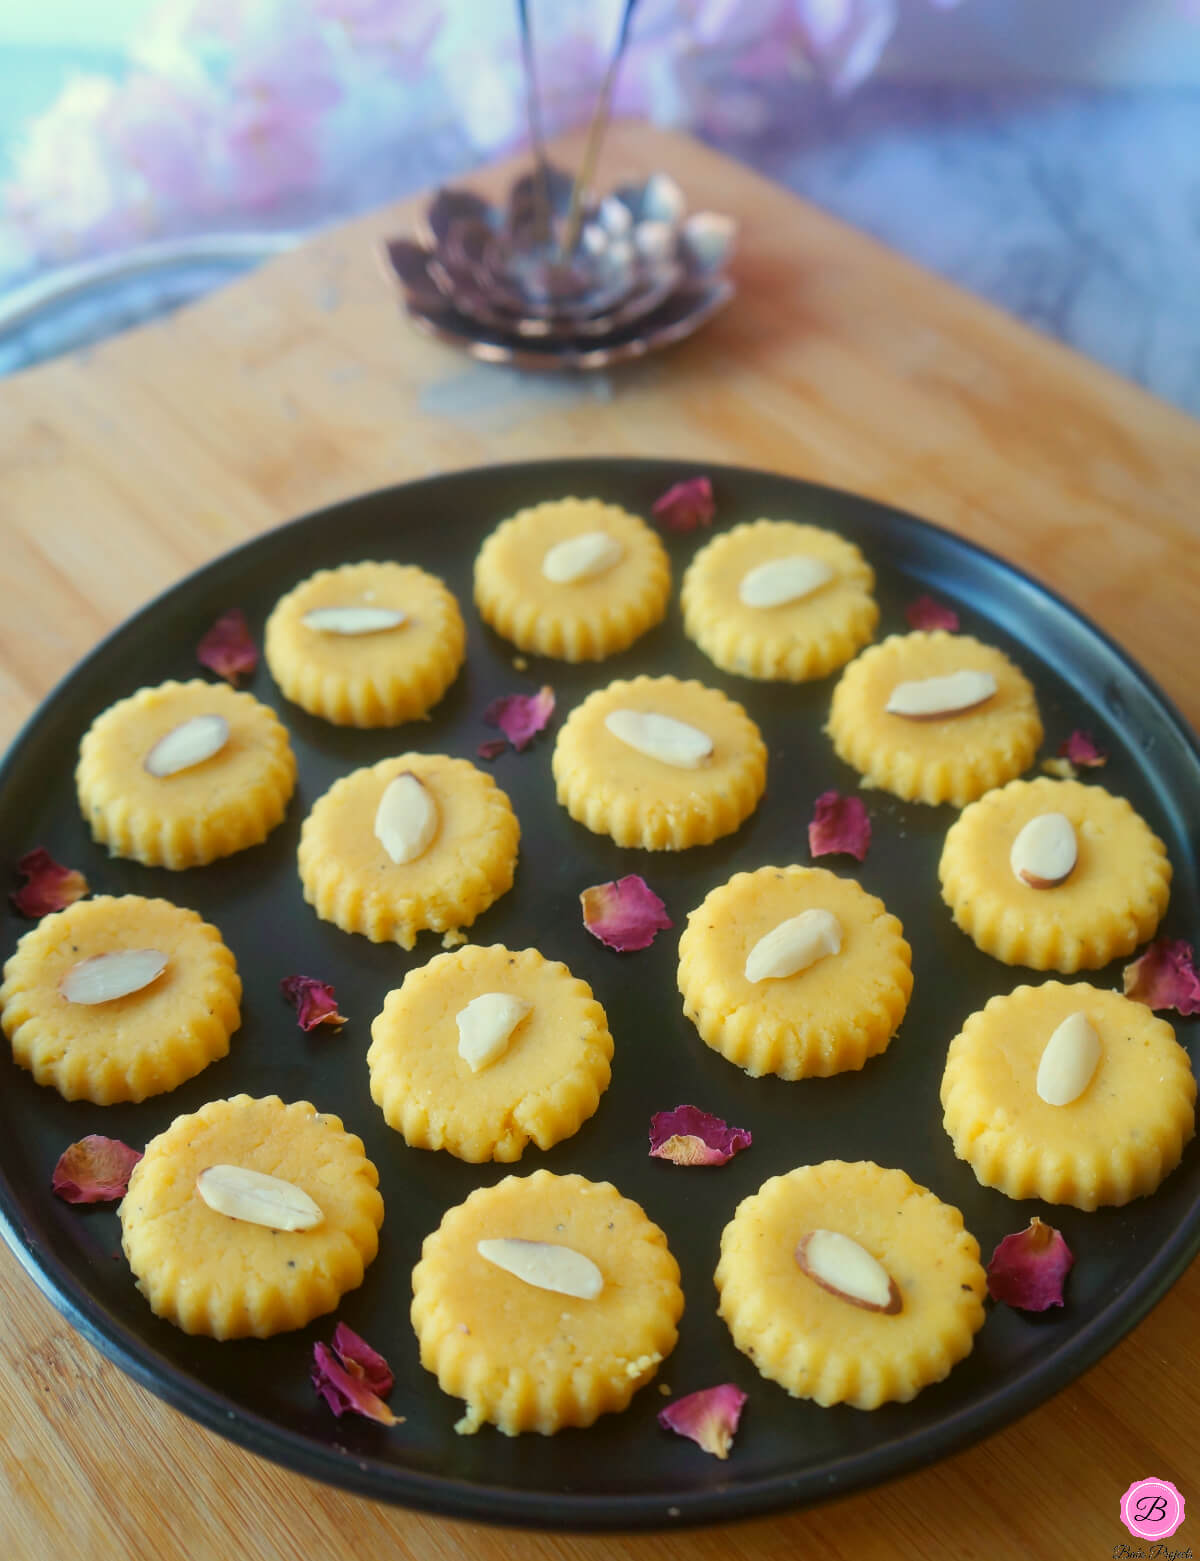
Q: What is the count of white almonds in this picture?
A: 15